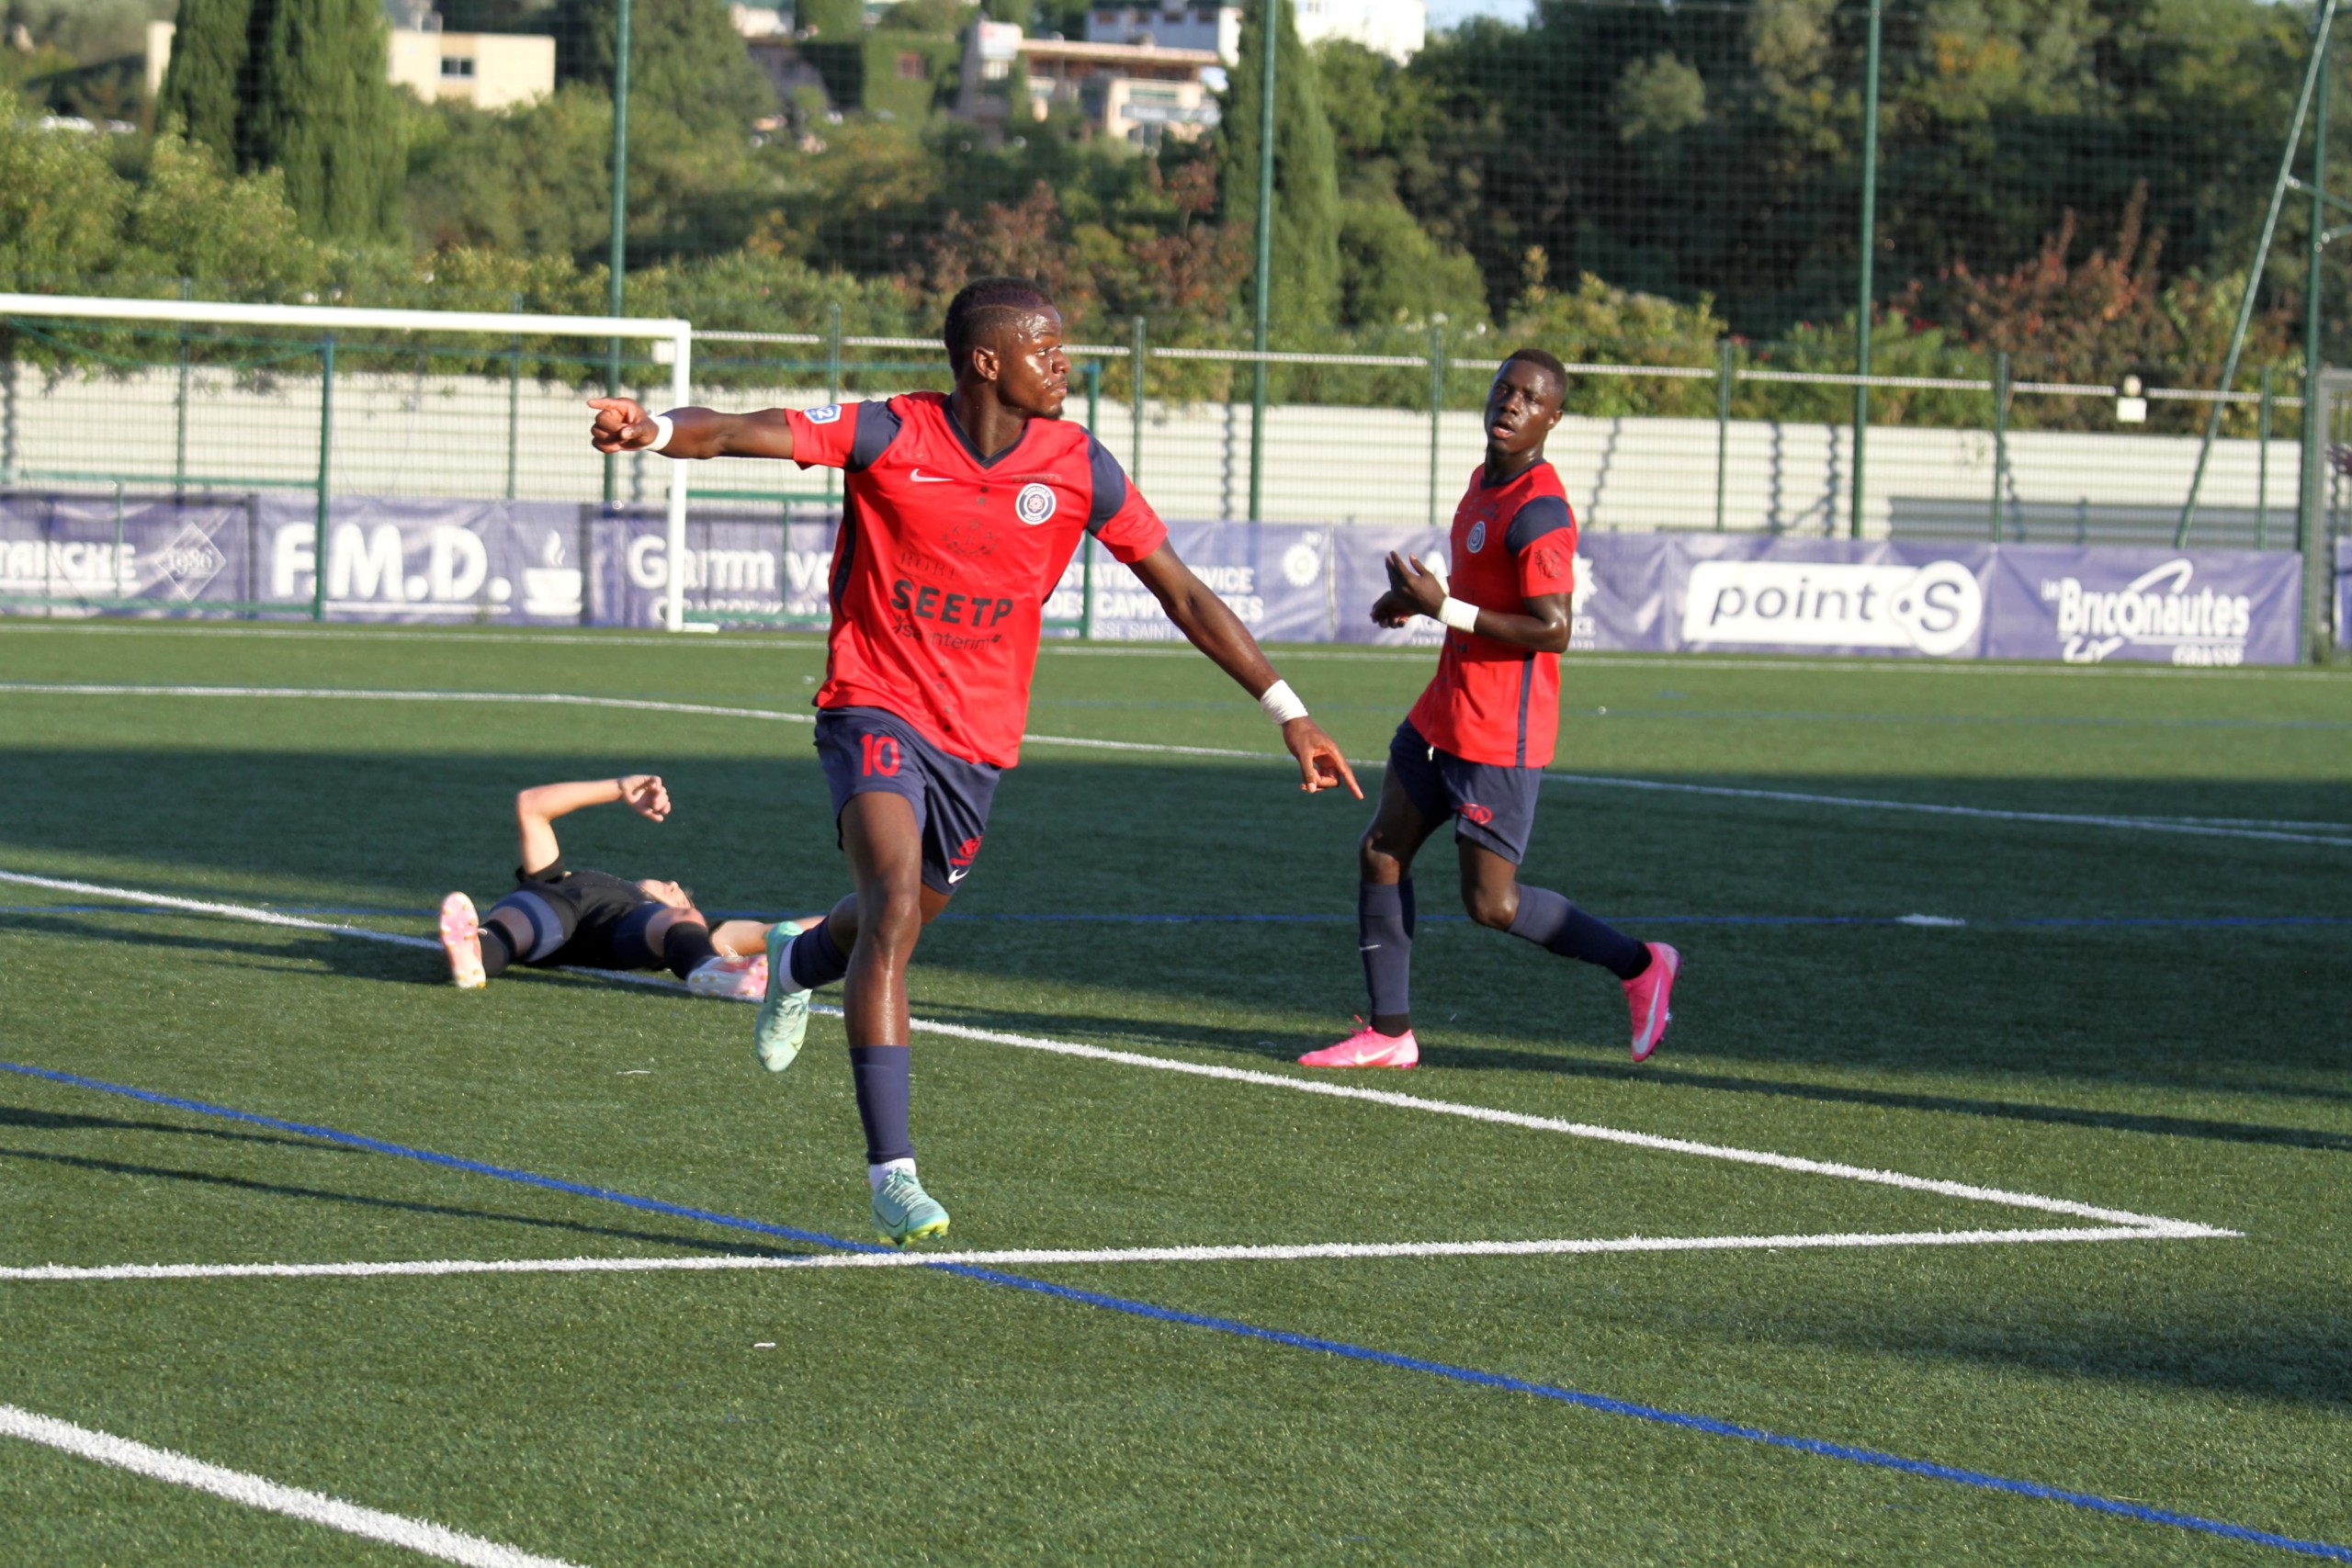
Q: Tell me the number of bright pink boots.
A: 2